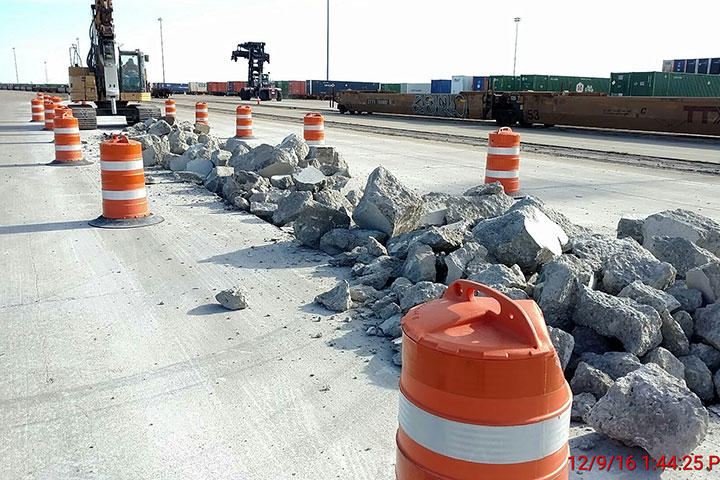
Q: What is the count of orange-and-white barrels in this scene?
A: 14